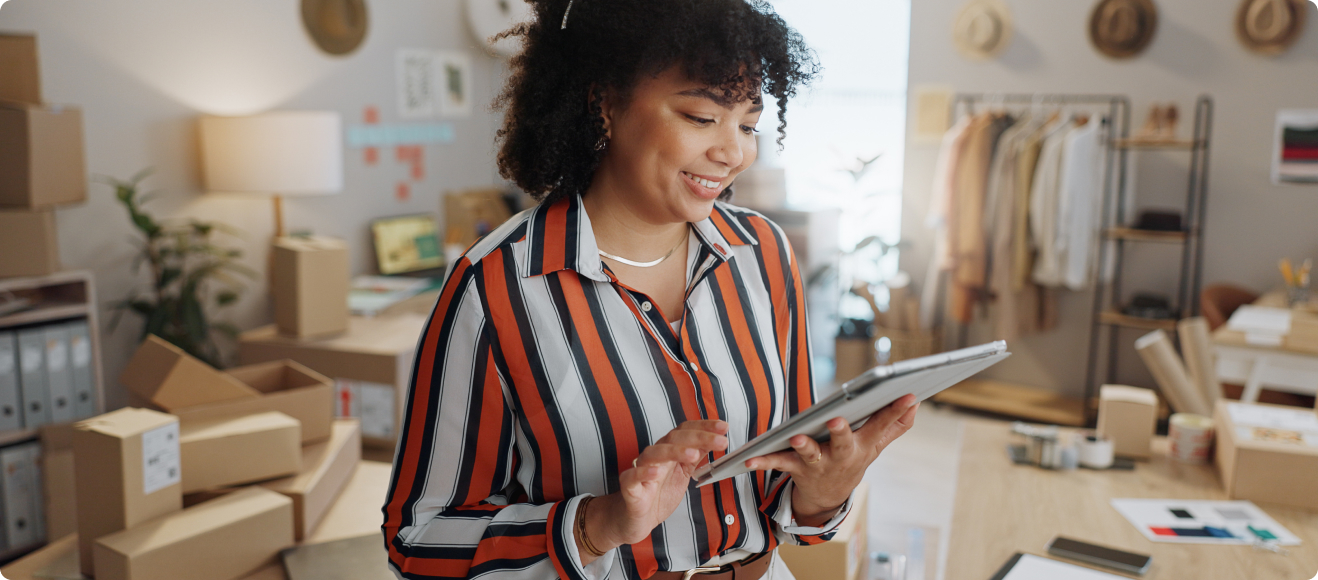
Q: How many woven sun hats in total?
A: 4